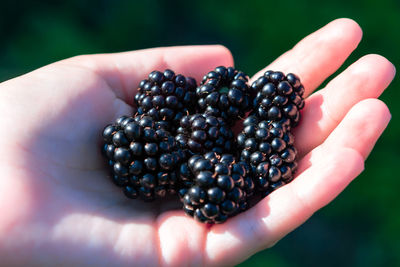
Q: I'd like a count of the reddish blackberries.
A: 0